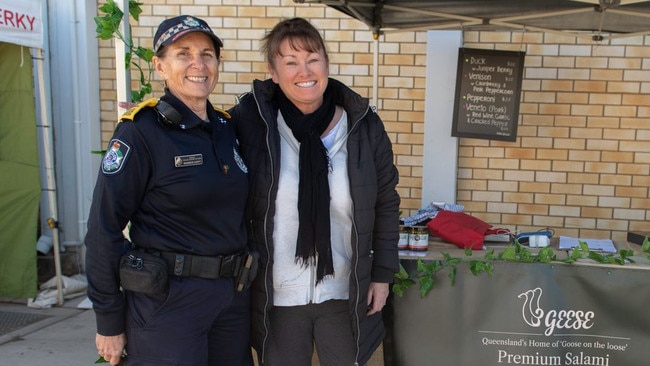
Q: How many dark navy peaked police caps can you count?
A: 1